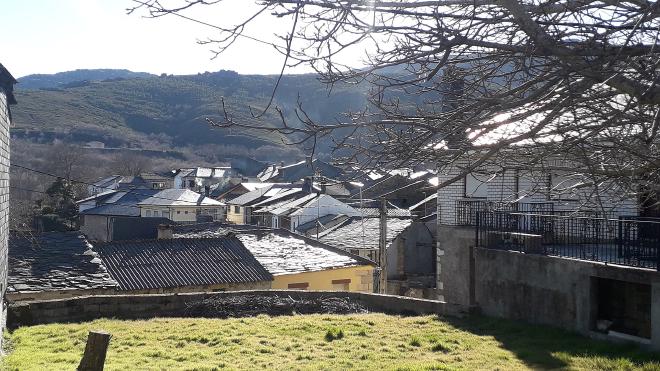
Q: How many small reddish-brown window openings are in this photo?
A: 2